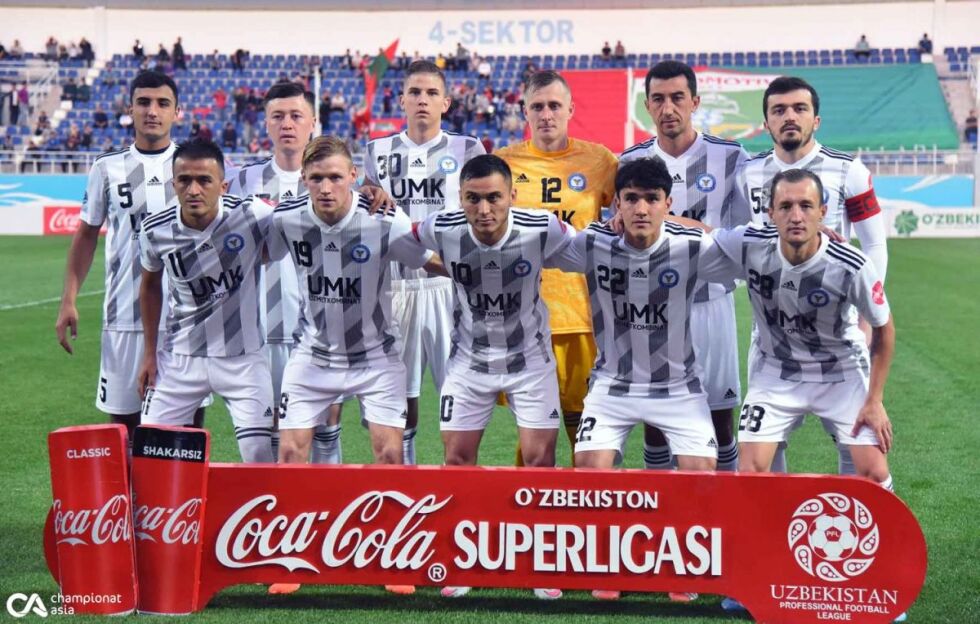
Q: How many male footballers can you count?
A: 11